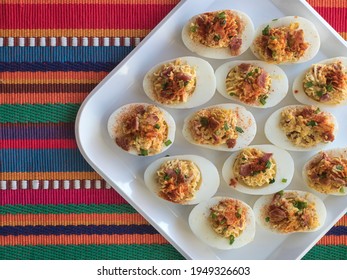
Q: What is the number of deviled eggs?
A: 13